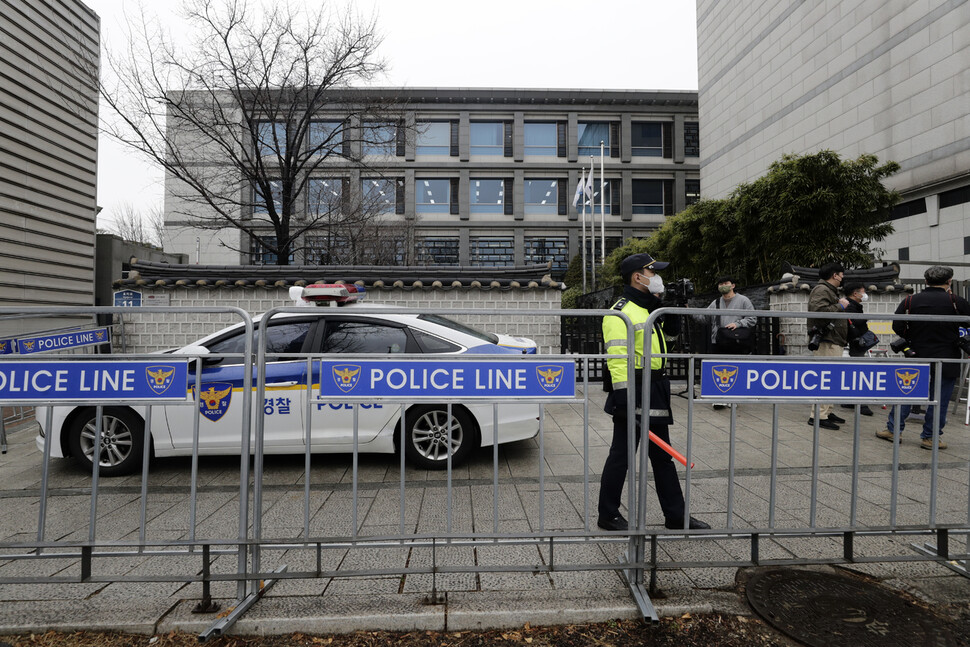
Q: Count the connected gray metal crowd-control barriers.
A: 3